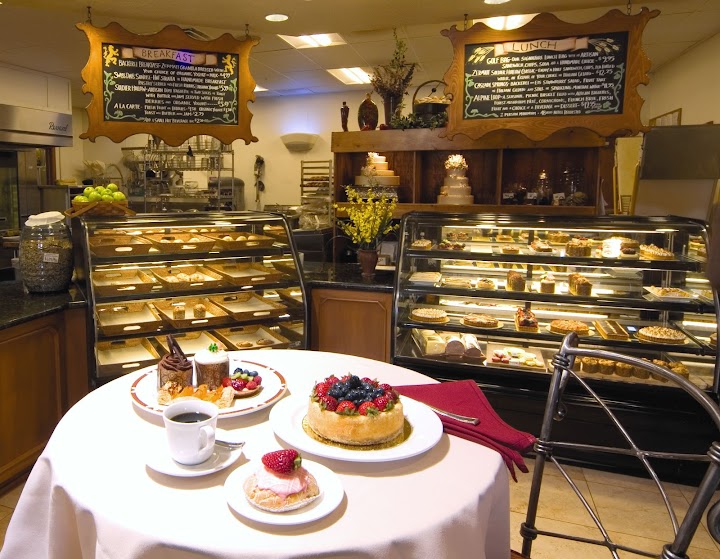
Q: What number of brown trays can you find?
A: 12